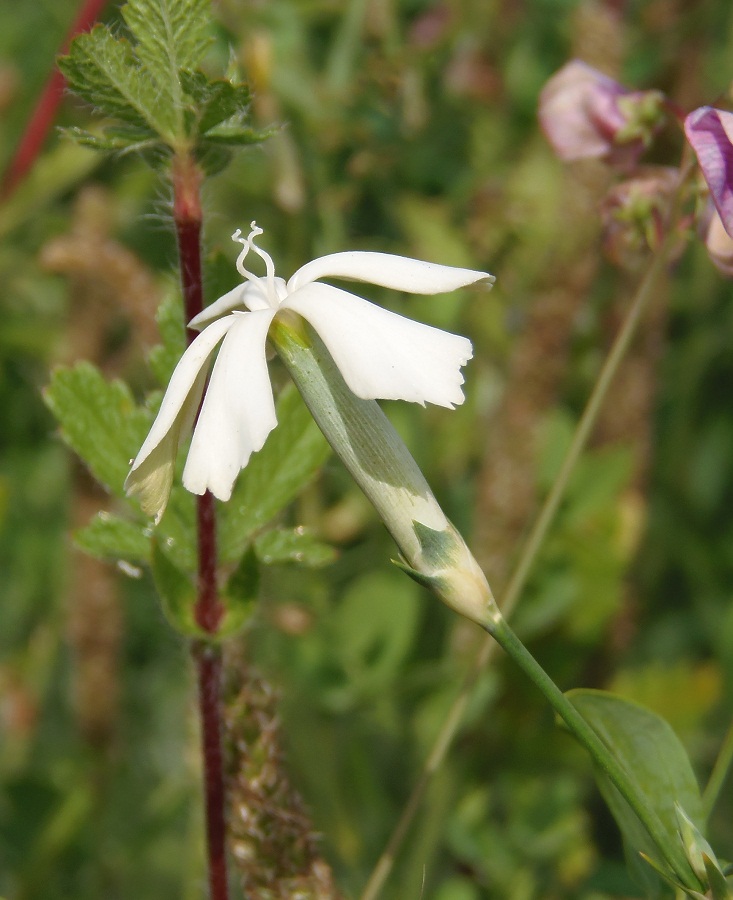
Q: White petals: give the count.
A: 5